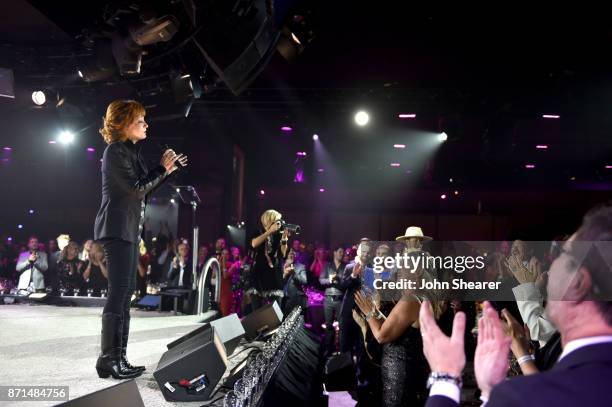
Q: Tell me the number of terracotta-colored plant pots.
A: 0